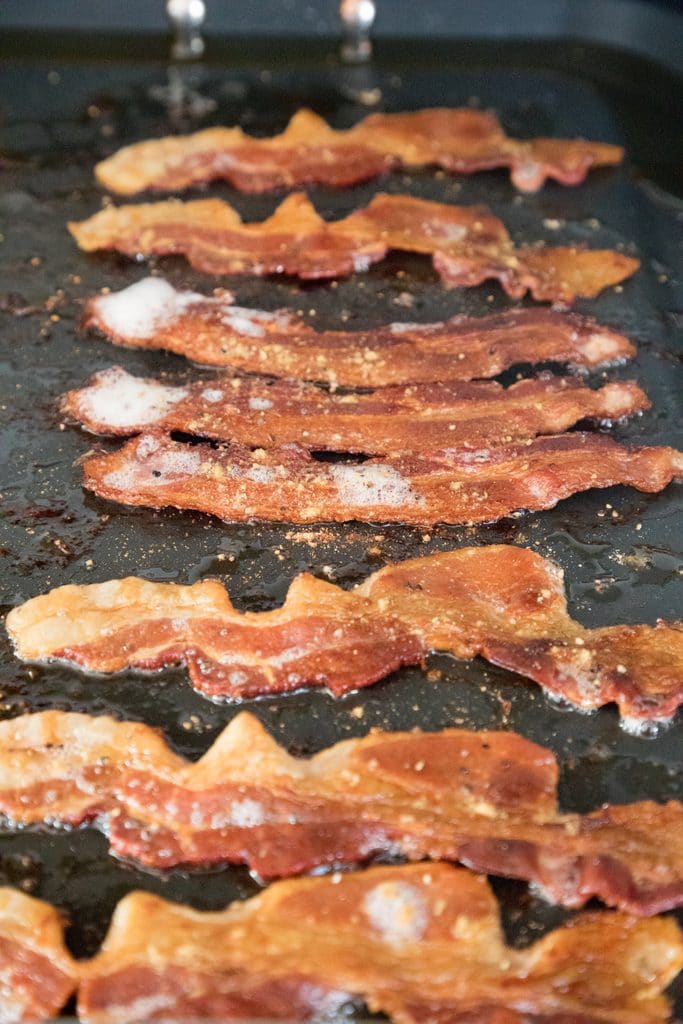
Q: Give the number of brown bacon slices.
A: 8